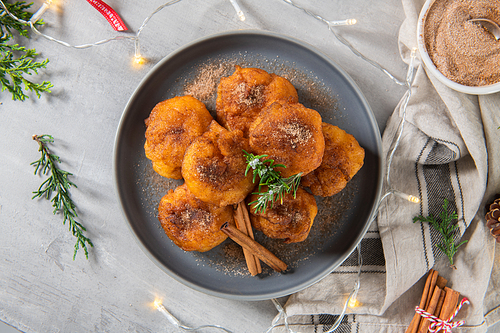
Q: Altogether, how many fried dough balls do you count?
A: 7